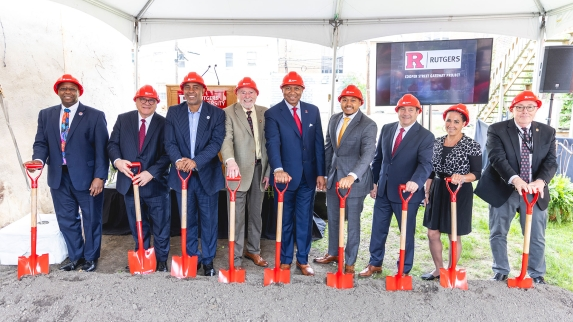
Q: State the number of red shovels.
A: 9